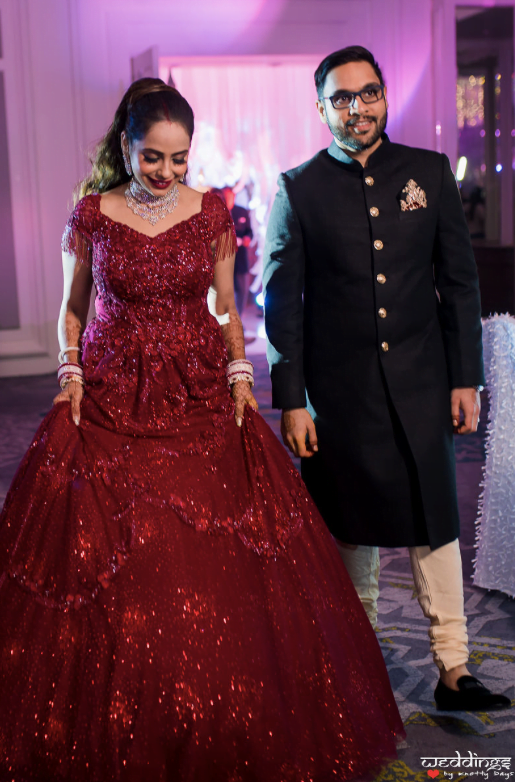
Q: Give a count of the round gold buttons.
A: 6